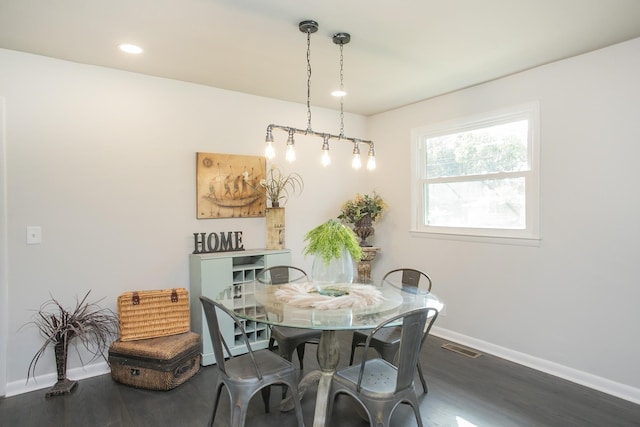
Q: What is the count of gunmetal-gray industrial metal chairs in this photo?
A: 4